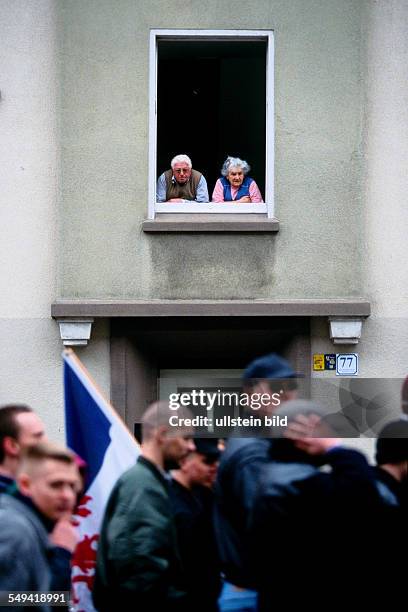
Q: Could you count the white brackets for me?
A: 2